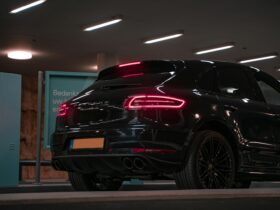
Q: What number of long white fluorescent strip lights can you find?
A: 5